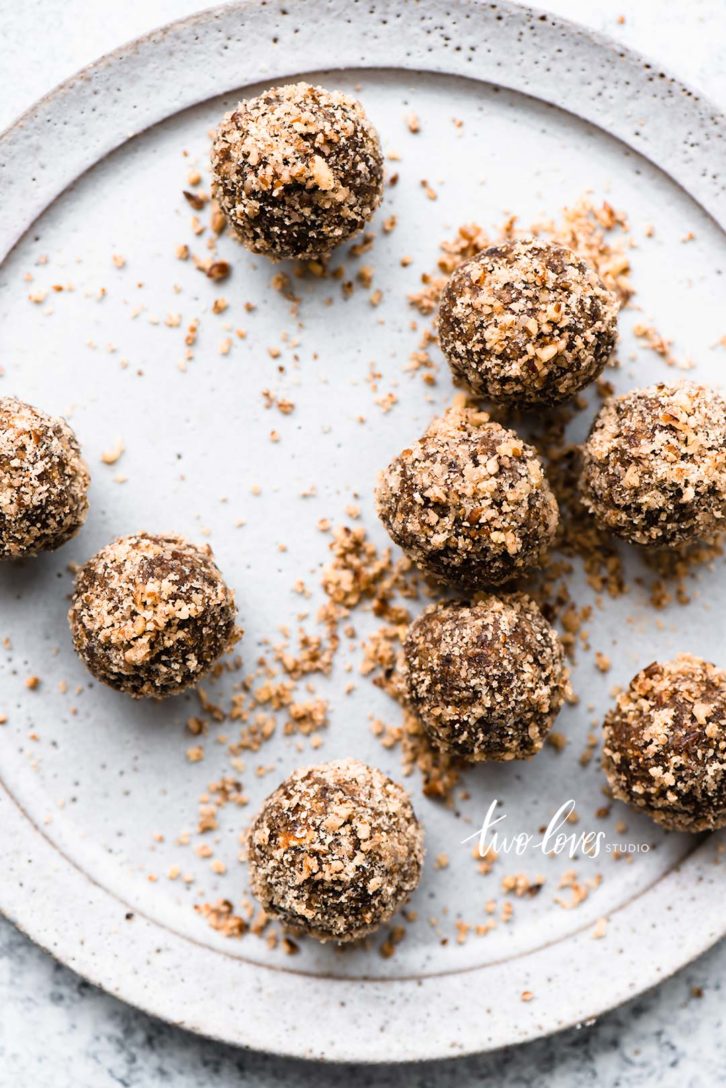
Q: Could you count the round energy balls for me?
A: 9